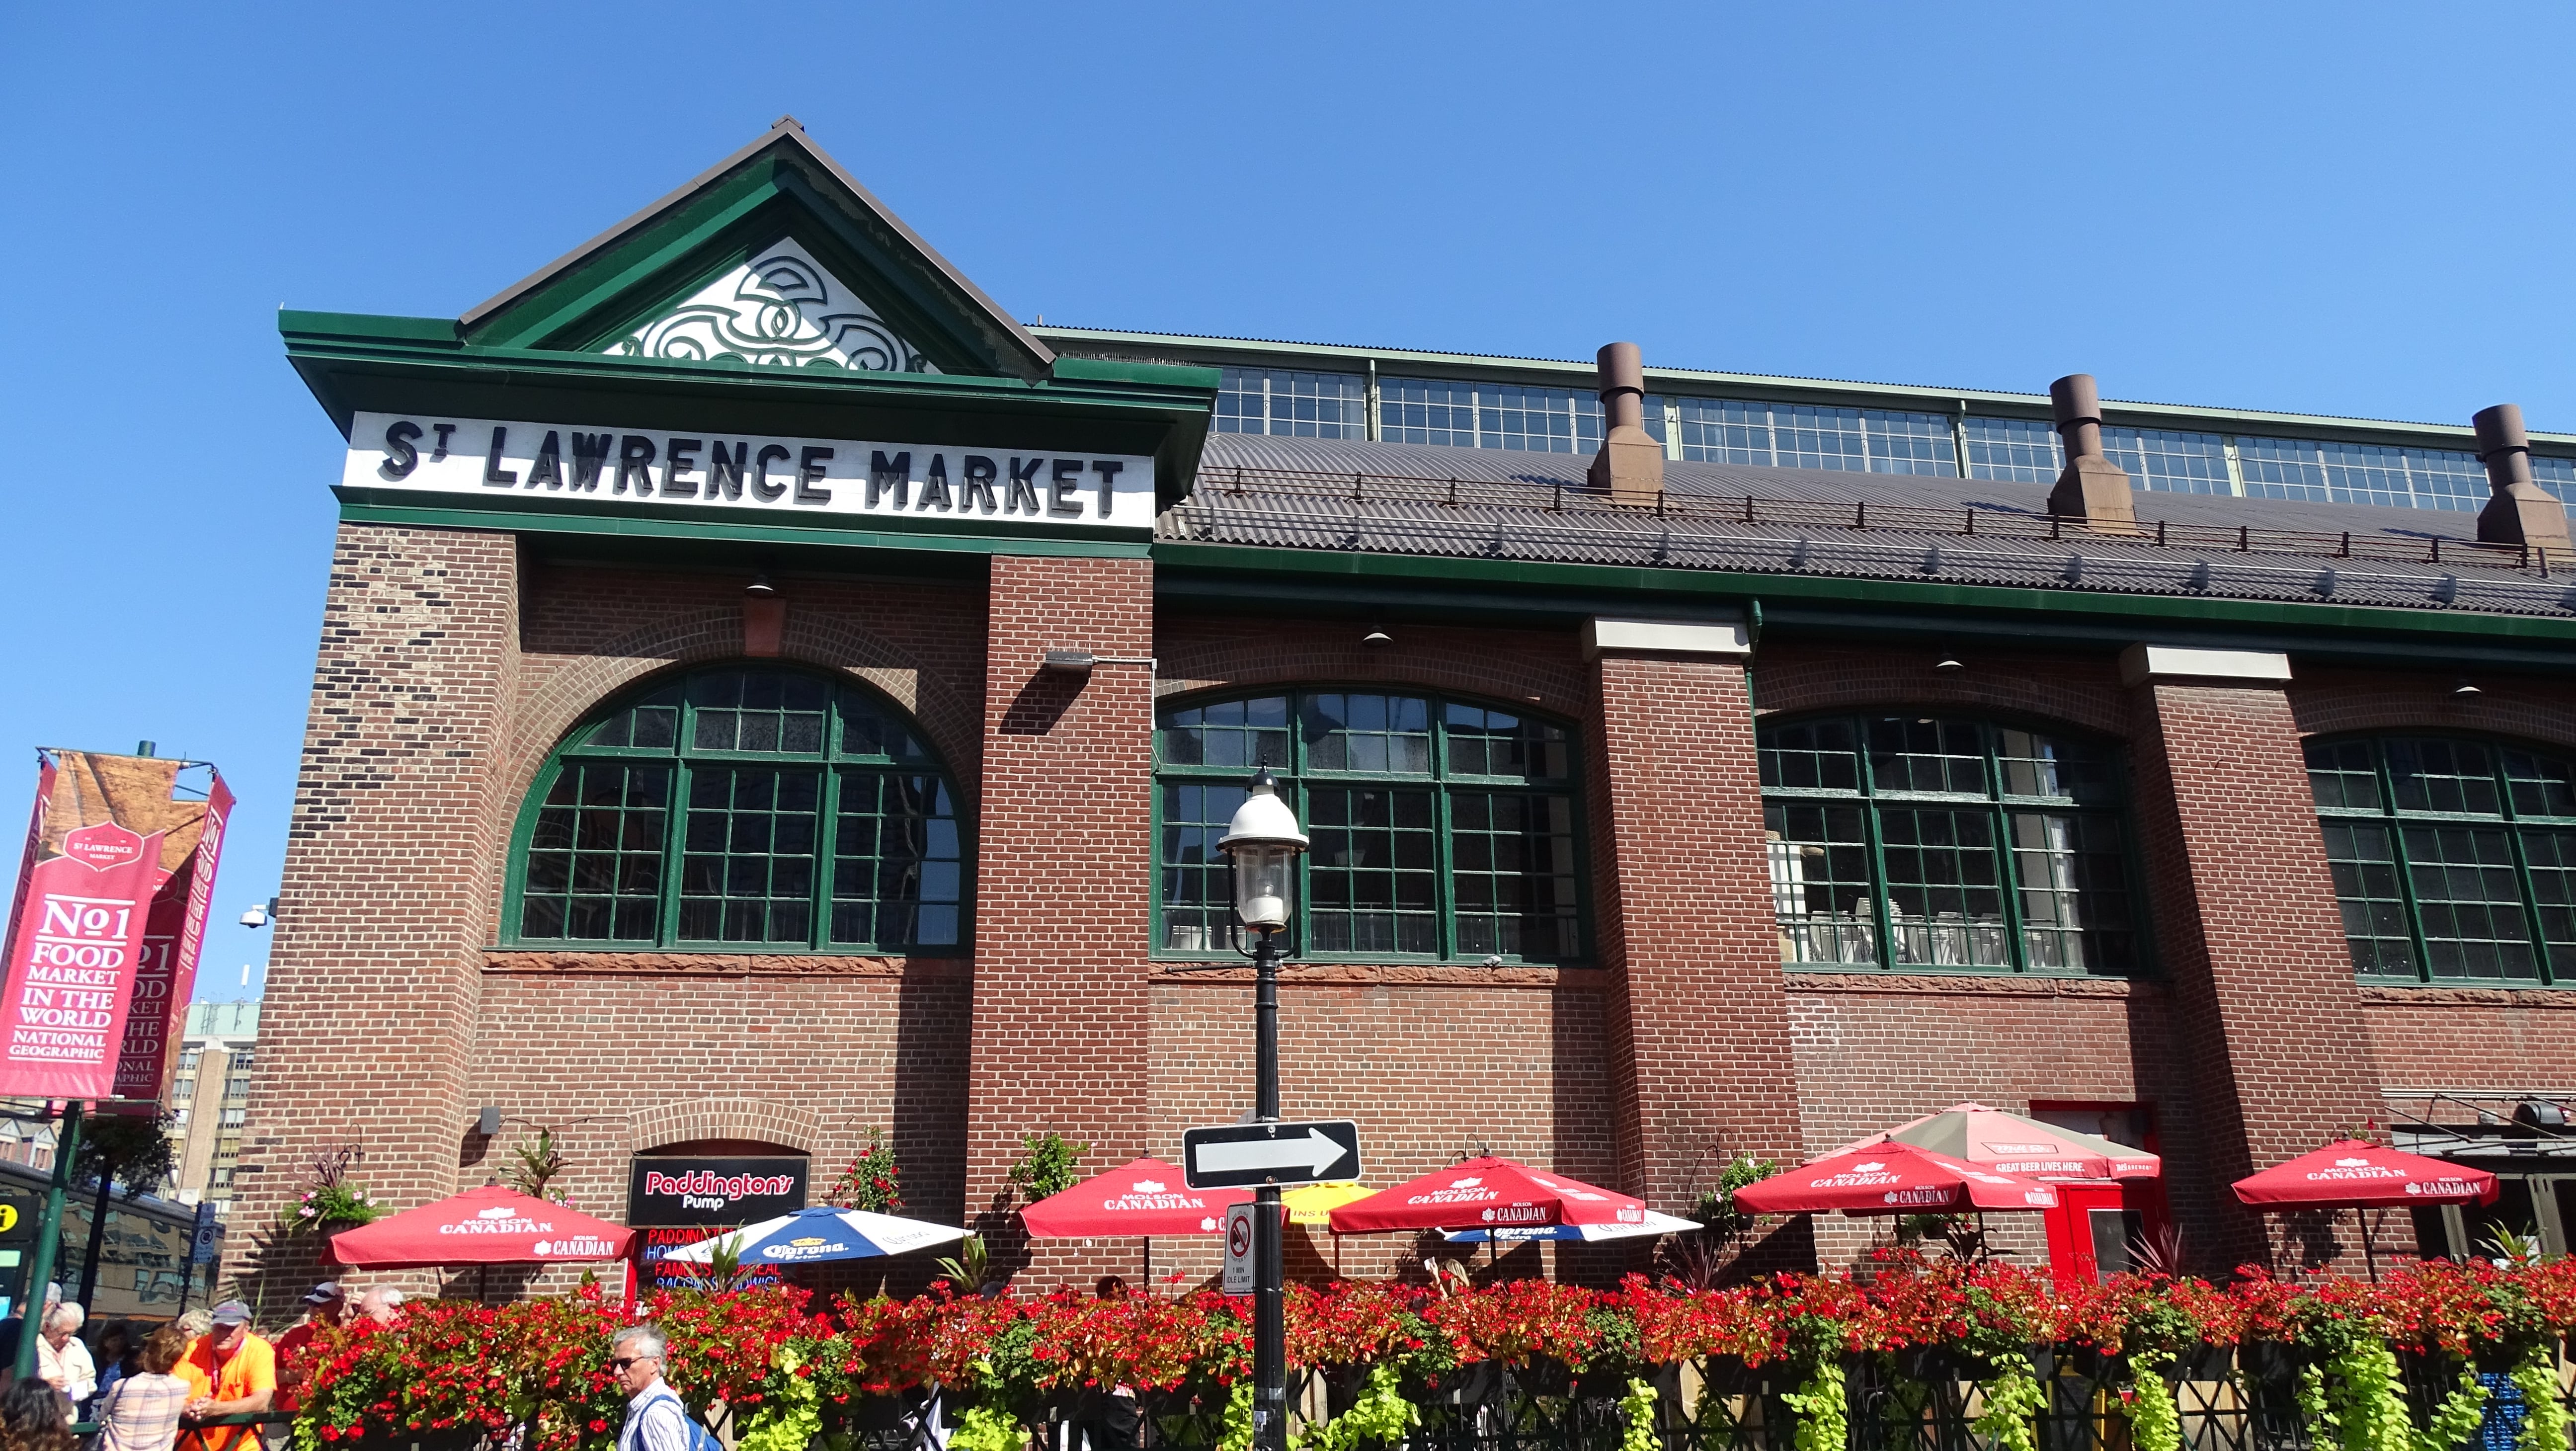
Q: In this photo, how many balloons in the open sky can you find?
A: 0